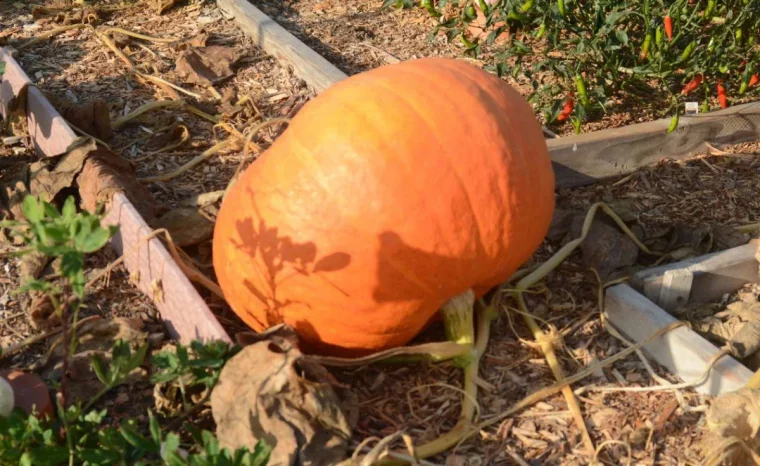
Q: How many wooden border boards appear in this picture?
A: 5